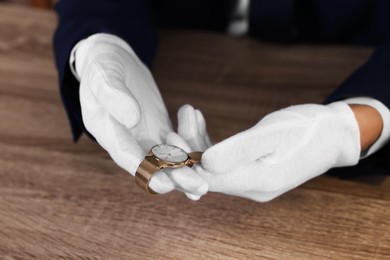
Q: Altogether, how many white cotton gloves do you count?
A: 2